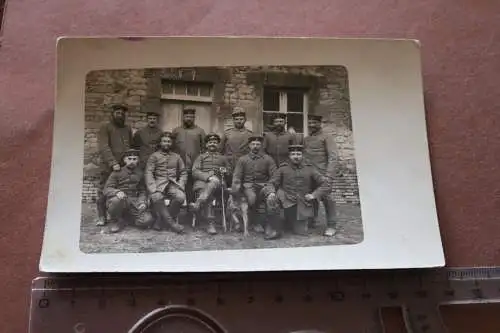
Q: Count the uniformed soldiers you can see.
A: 11